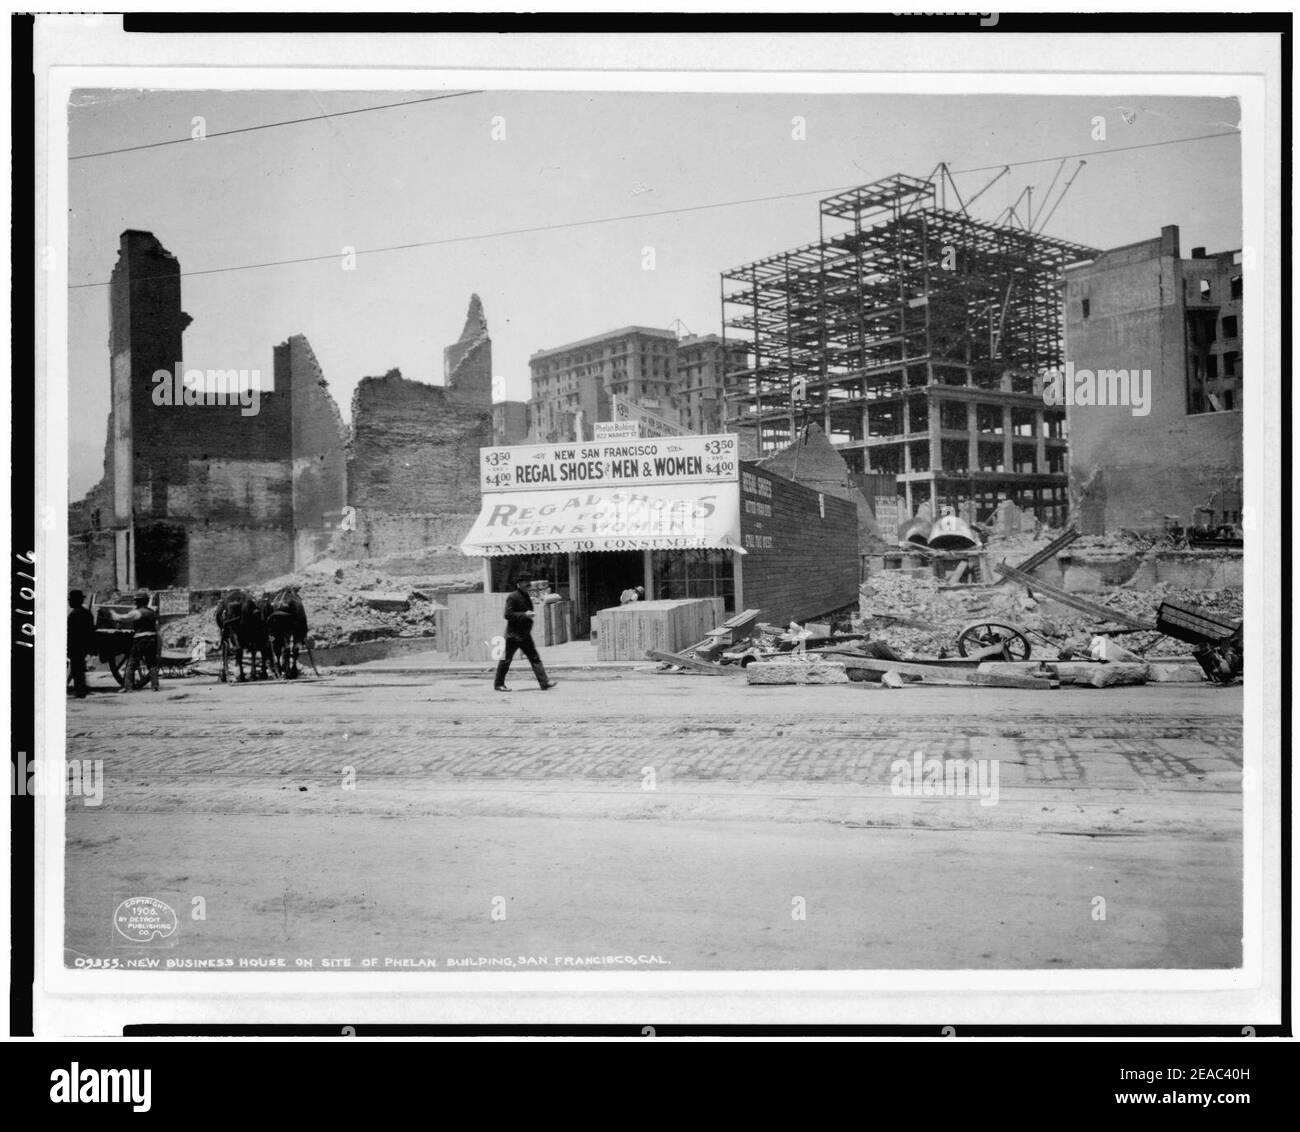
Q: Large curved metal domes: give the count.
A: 2